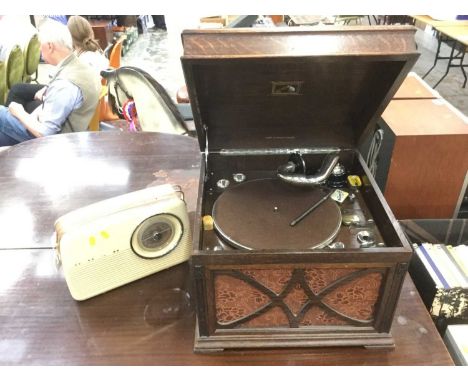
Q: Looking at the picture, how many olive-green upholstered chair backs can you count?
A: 3